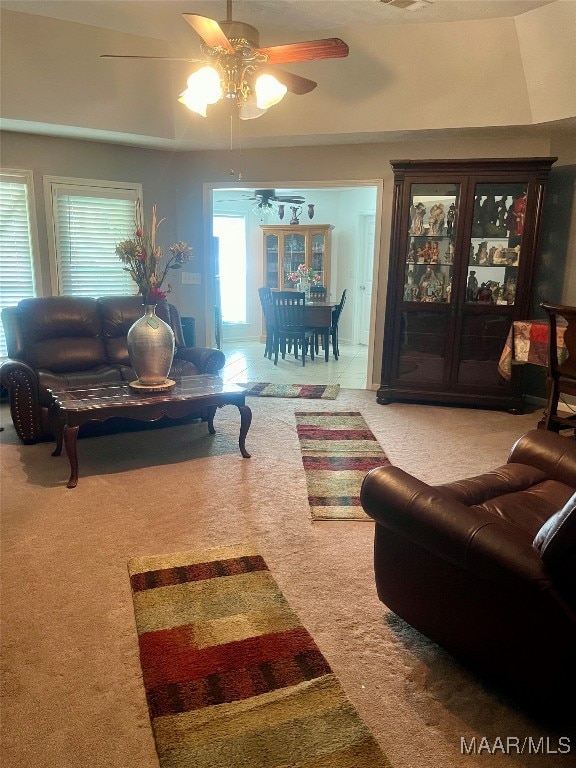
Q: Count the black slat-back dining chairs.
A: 4